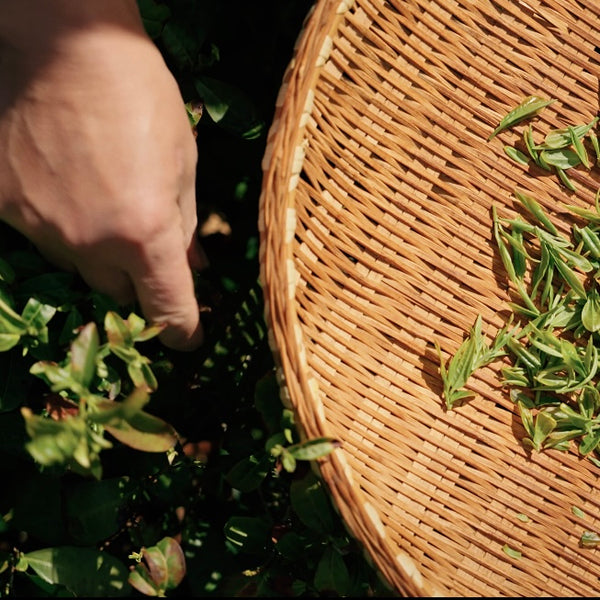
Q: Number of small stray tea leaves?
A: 4